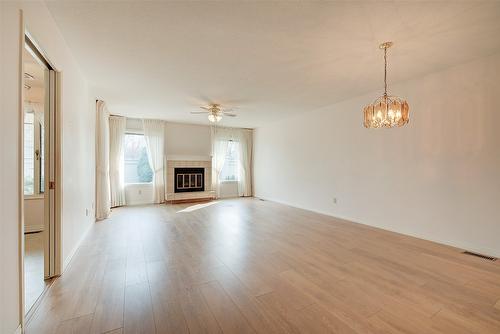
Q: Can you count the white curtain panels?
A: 5